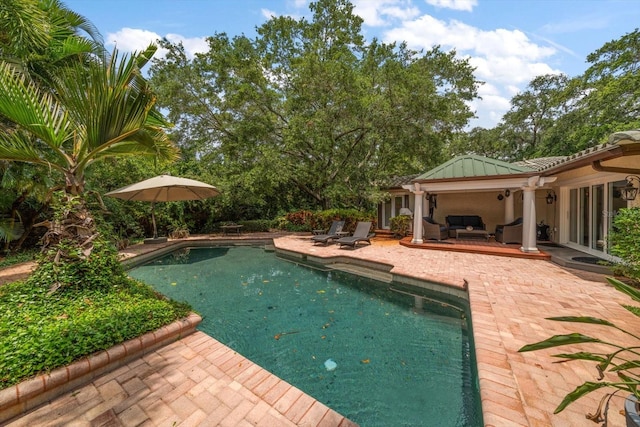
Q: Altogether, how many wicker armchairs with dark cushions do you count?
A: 2